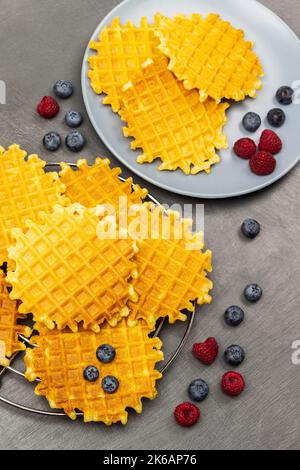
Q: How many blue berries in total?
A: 15